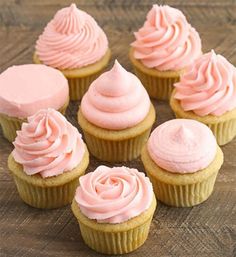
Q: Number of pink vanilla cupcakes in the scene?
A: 8